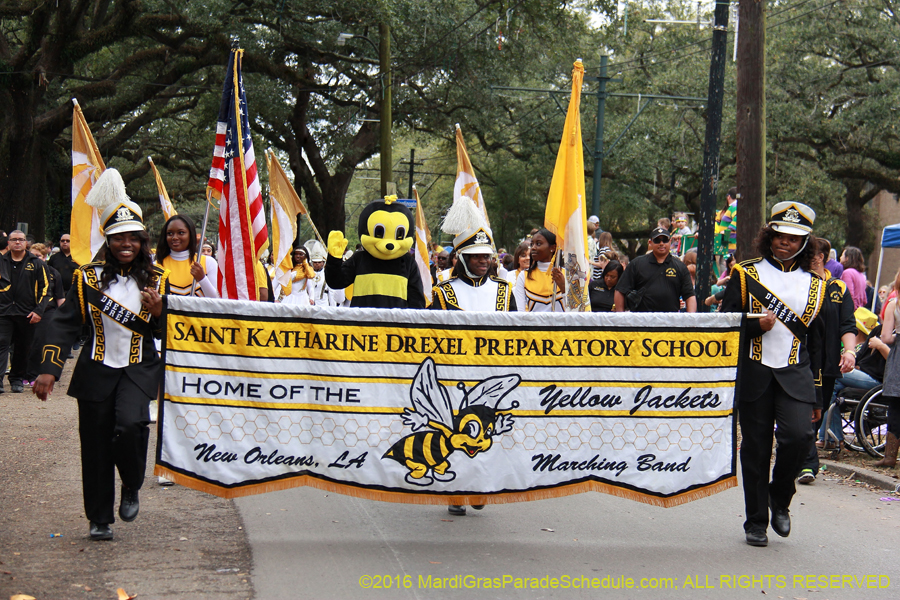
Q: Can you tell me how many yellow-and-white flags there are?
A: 6